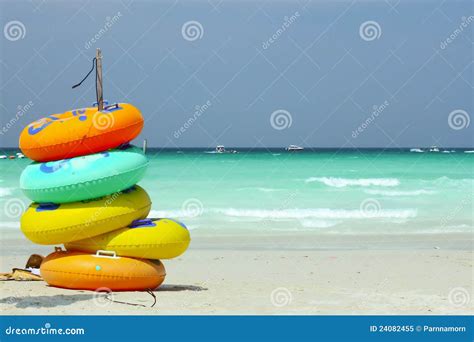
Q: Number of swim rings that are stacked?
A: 5